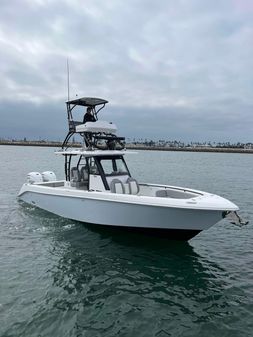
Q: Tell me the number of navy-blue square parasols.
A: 0